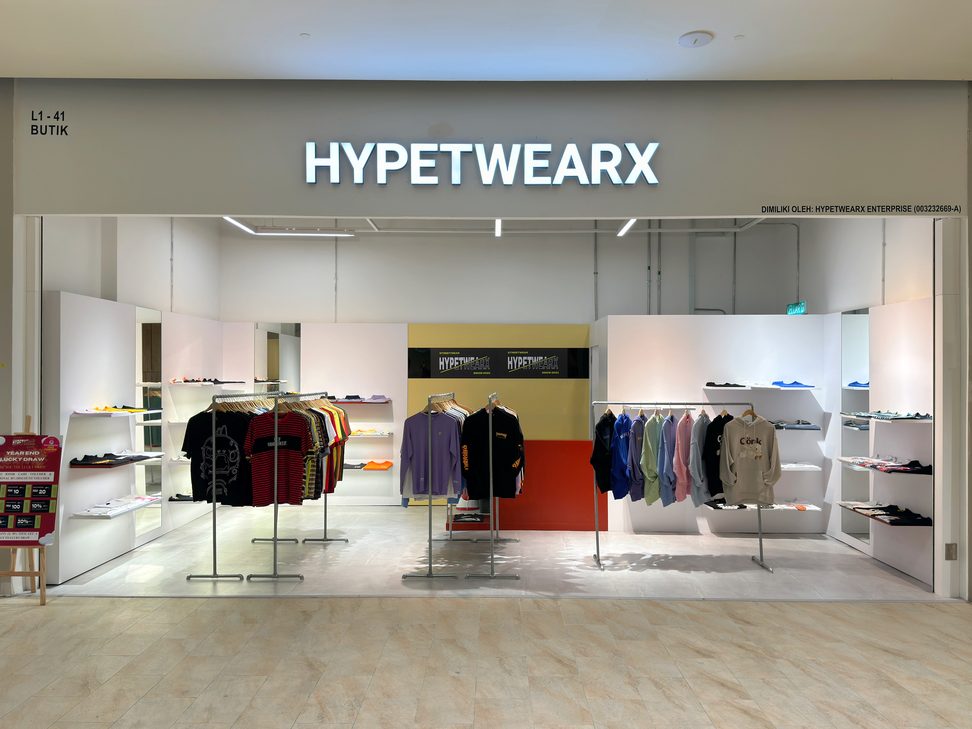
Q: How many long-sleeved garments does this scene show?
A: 11